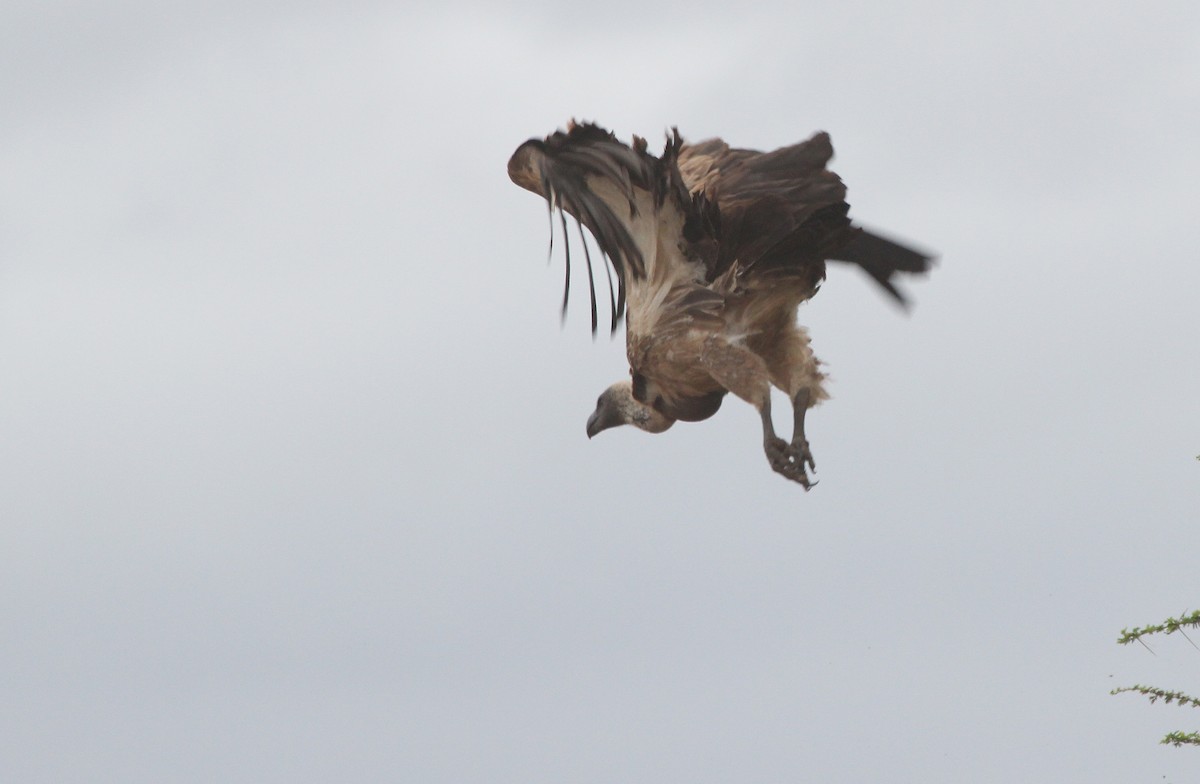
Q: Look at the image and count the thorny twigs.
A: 3